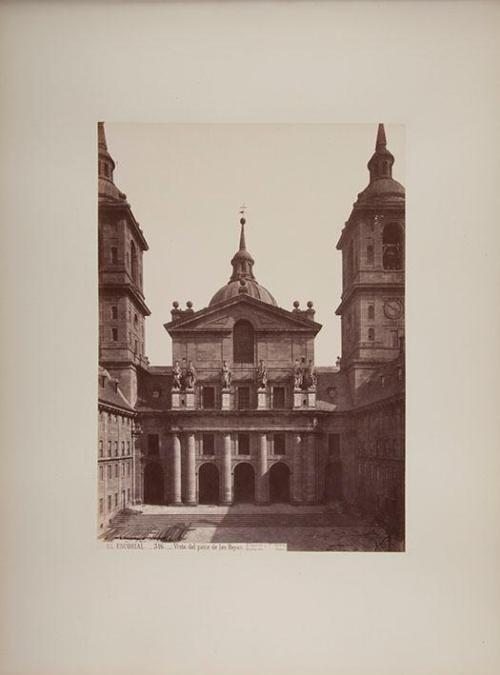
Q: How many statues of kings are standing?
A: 6